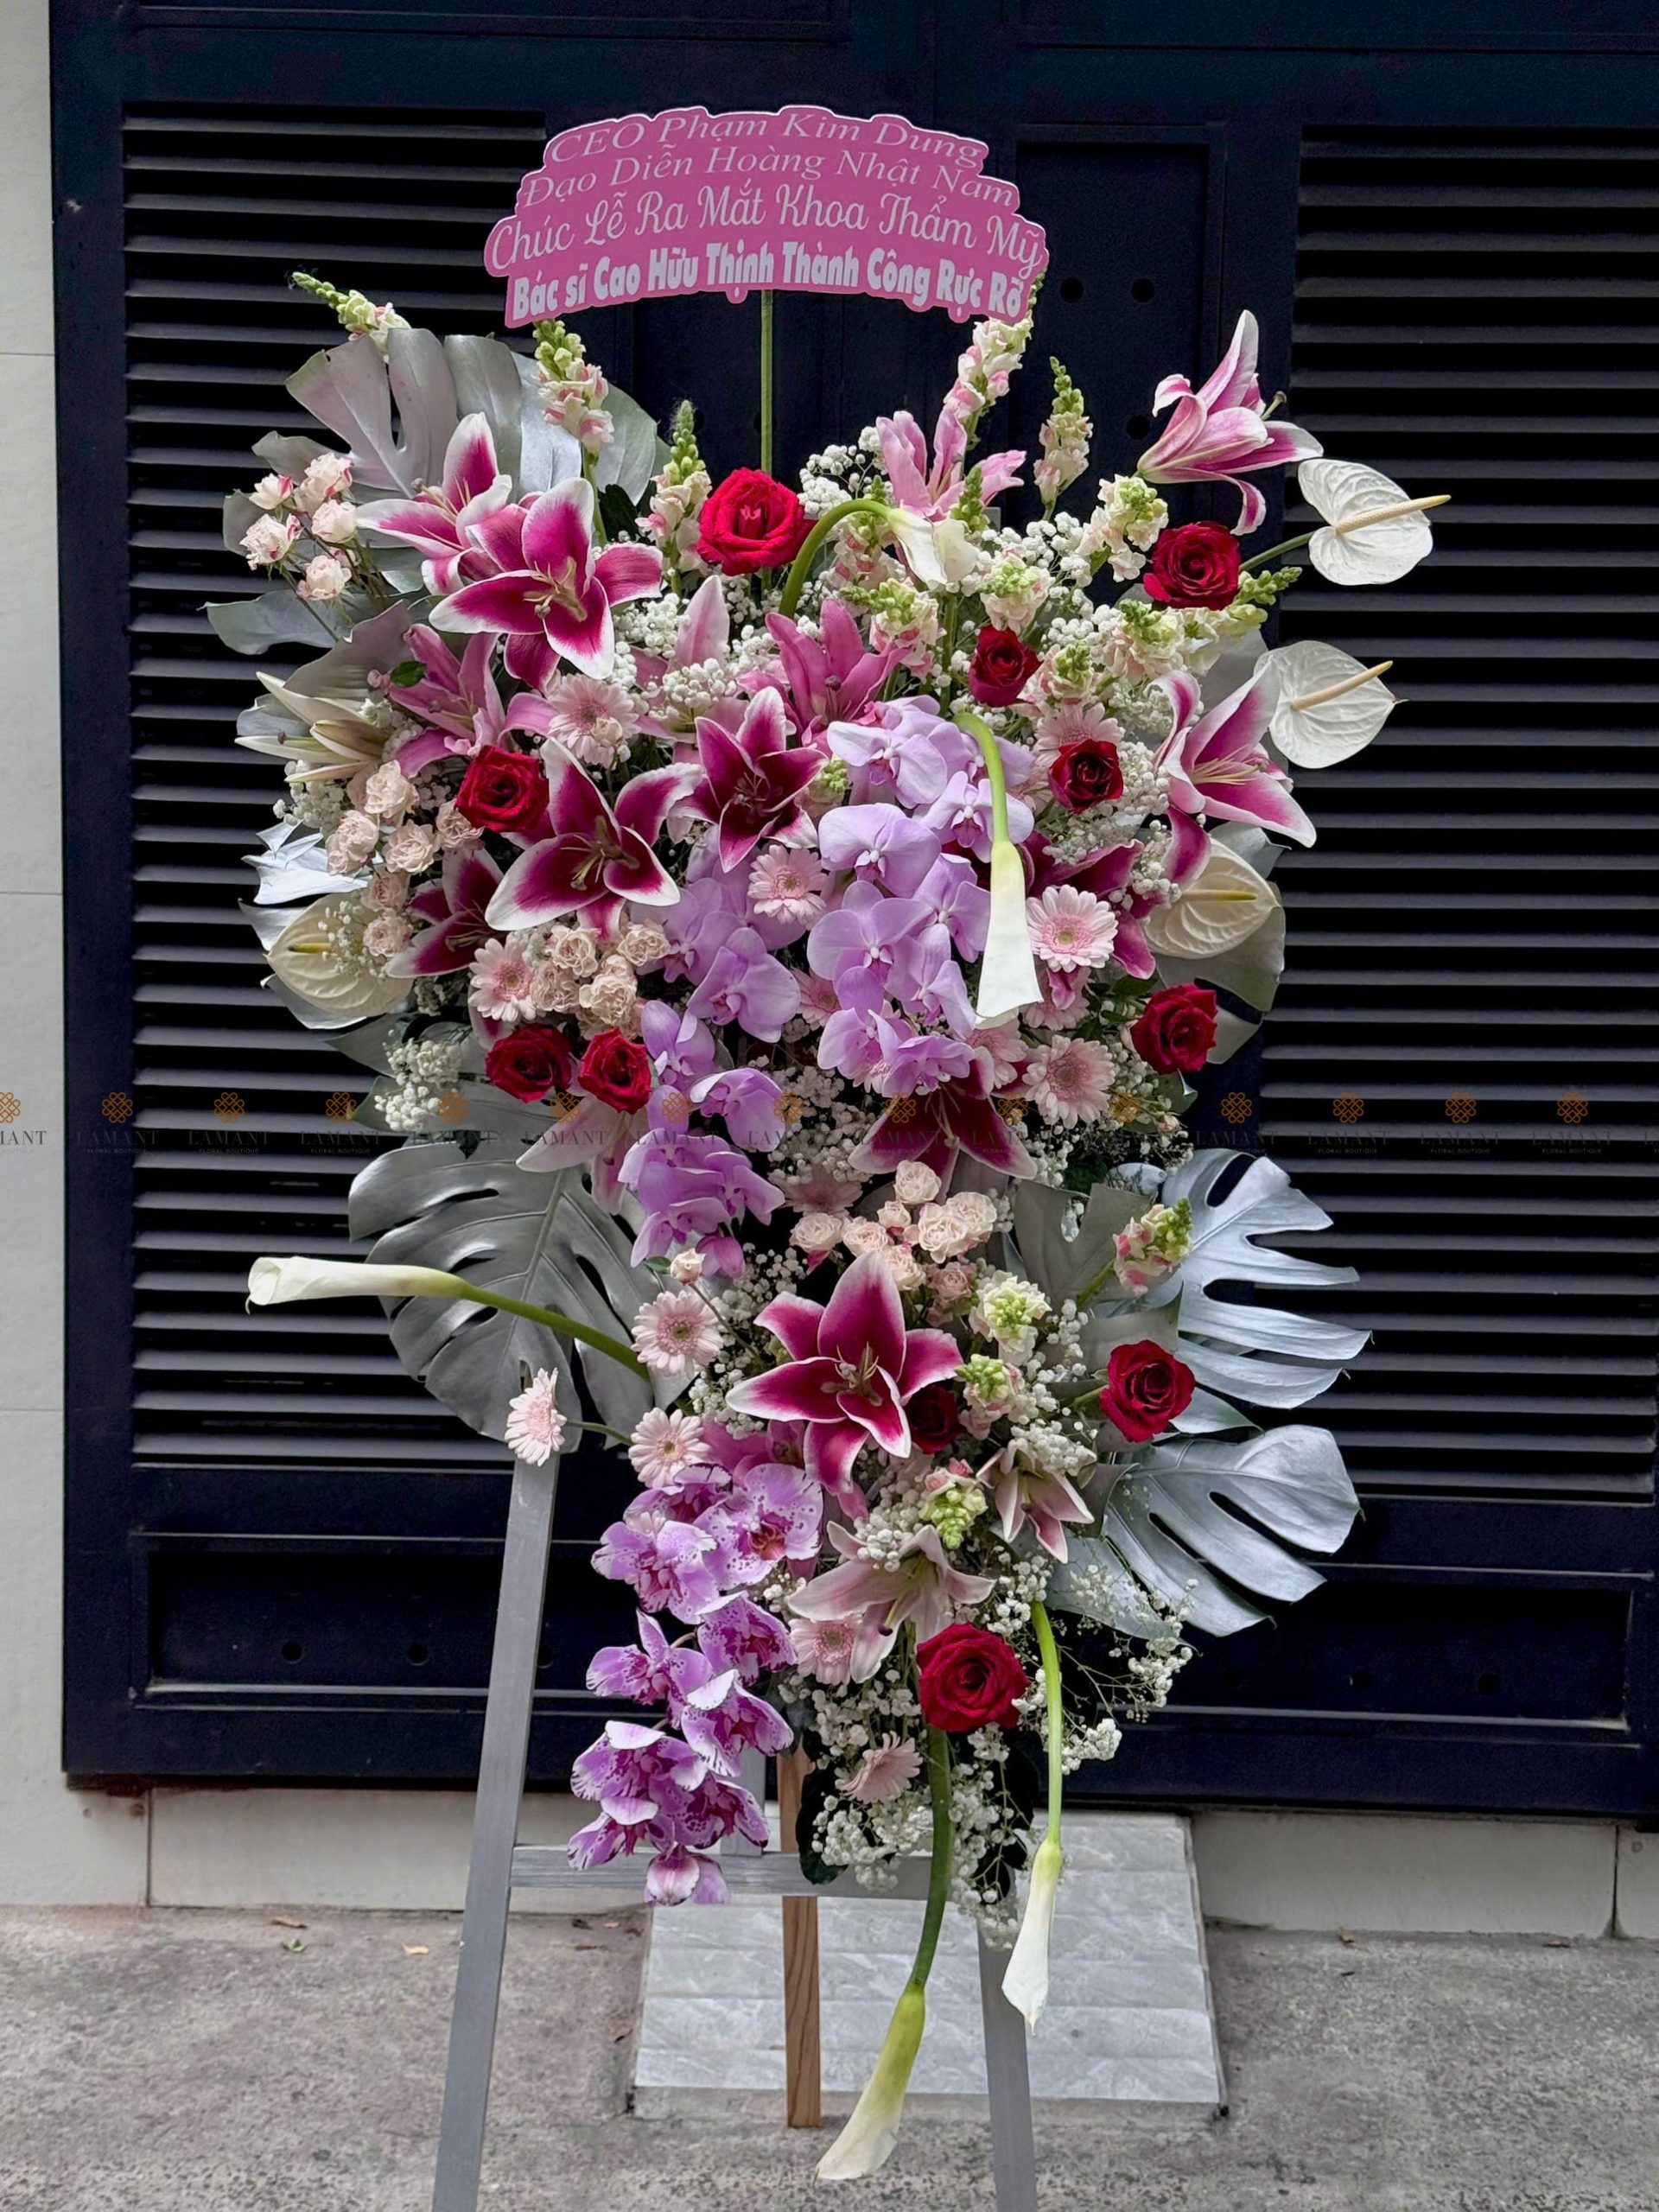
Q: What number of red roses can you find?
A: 11